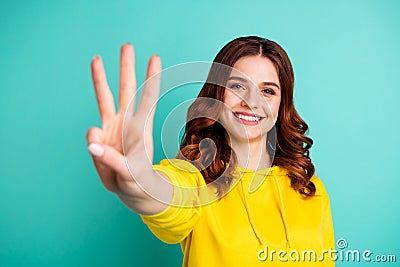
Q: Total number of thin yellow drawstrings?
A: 2